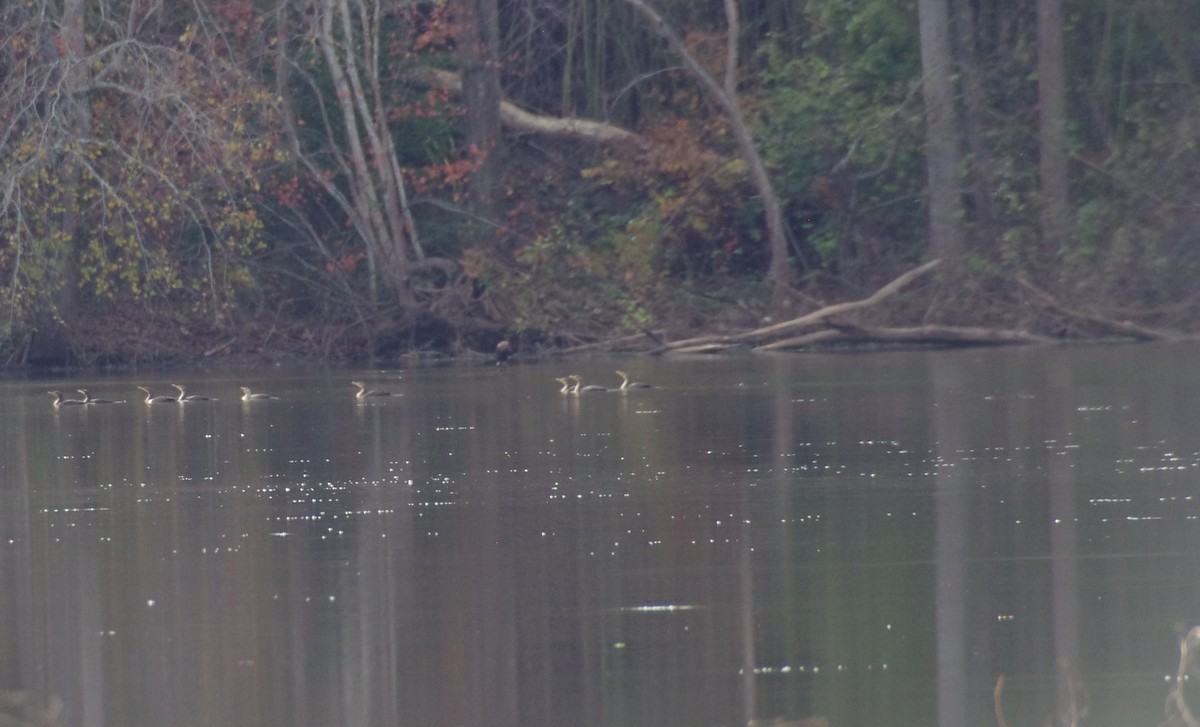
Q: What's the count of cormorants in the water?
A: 9